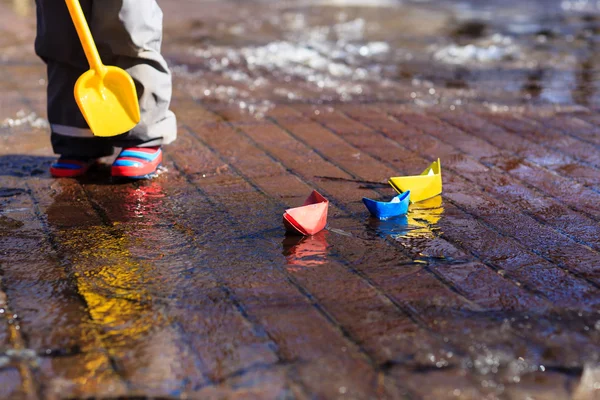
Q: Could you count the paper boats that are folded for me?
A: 3